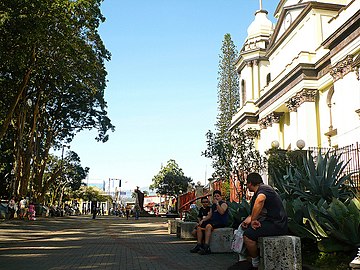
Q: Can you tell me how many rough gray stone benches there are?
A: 4